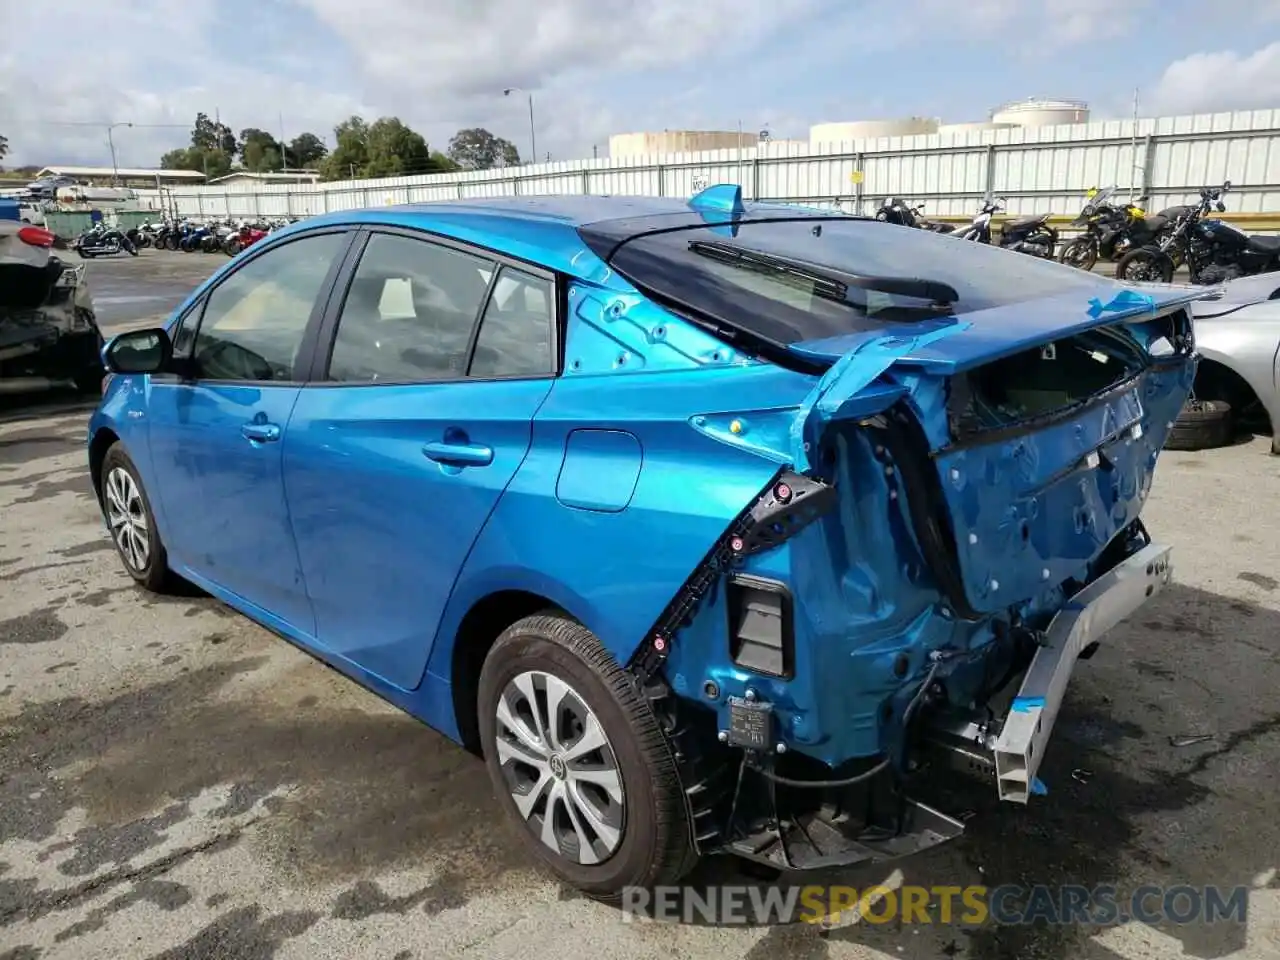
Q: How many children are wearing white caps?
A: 0